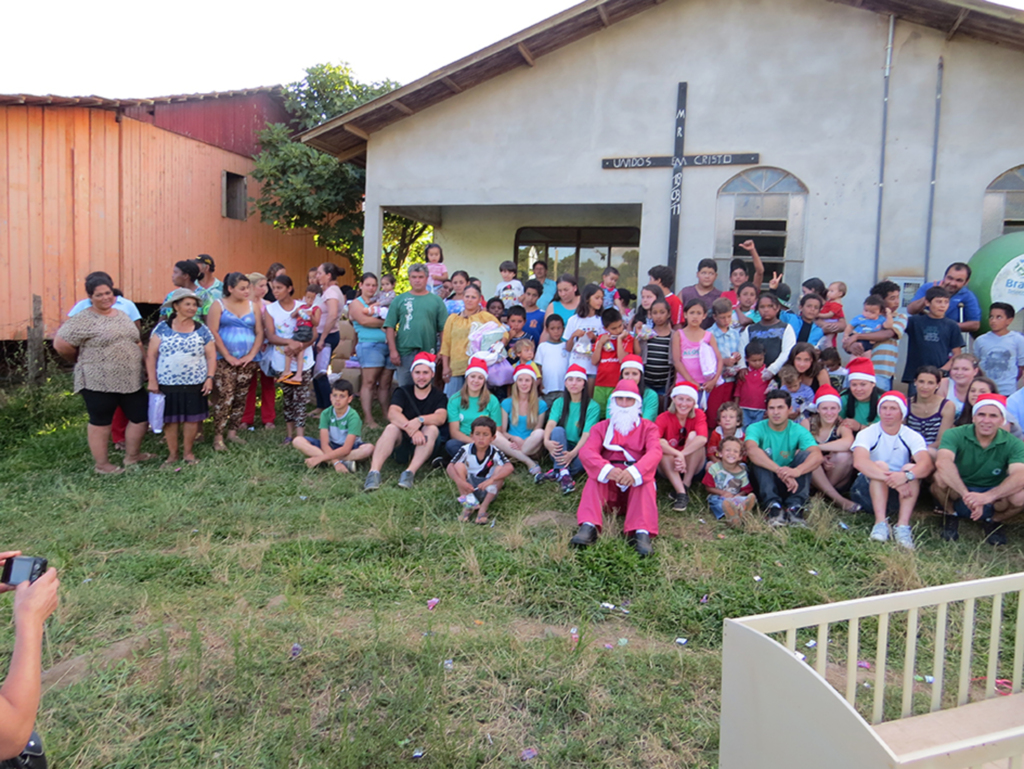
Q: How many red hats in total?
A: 11